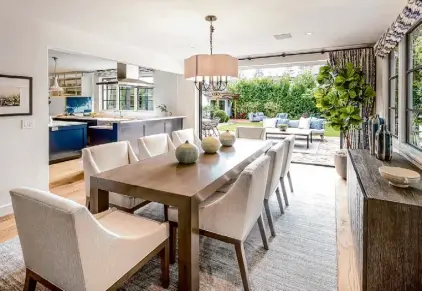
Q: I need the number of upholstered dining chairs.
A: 8